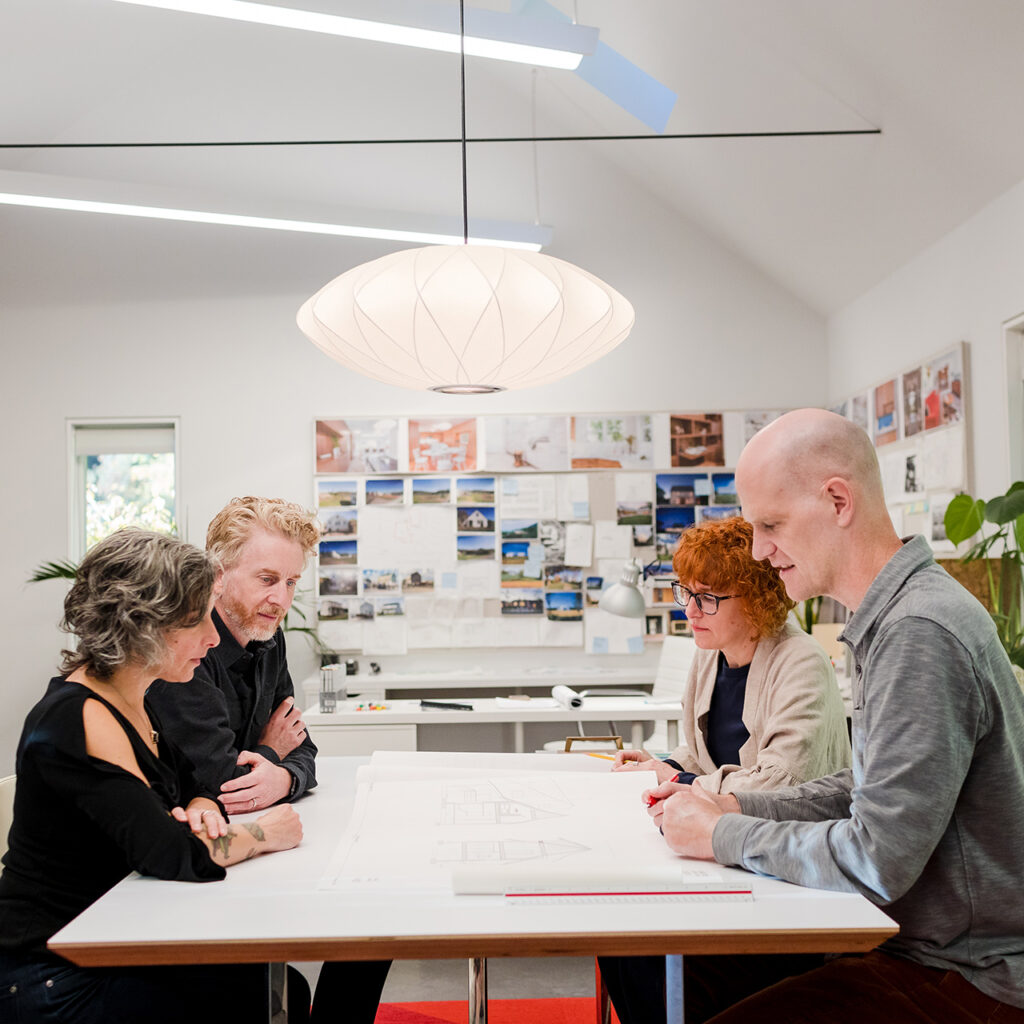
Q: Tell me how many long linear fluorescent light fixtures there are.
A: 2